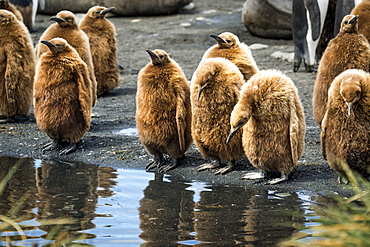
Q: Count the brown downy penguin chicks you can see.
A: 12